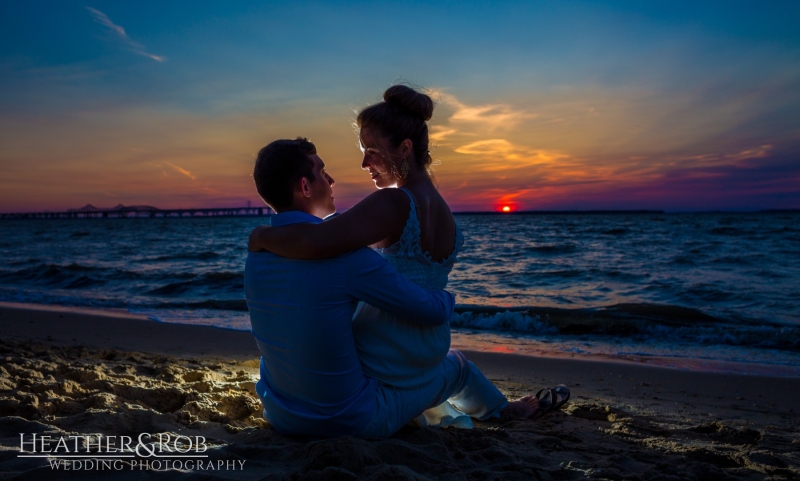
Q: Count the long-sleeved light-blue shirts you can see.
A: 1